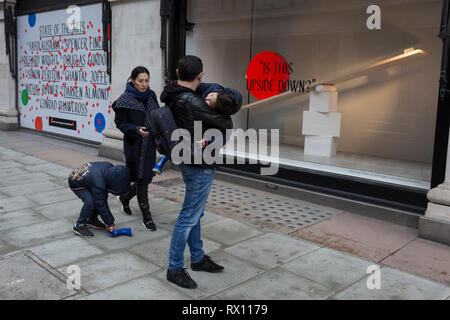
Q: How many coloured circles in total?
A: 5